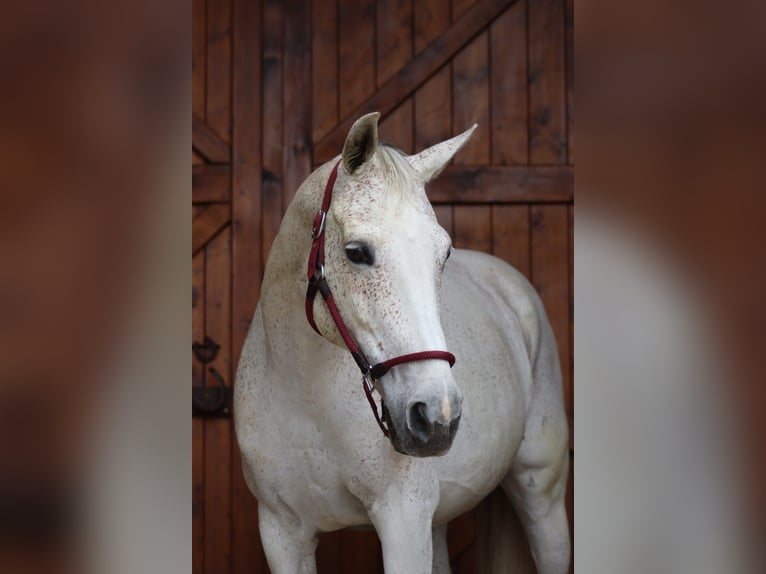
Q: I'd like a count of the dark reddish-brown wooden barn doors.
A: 2